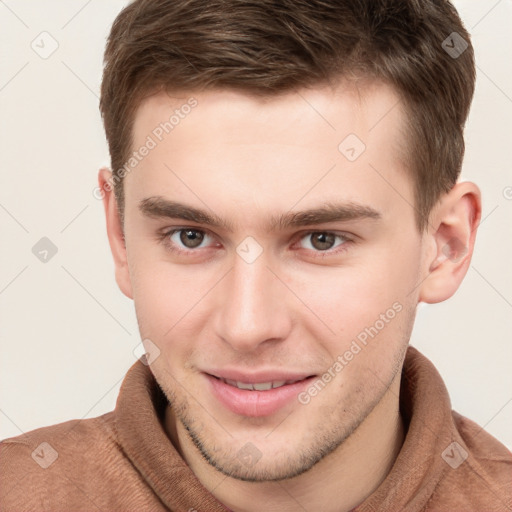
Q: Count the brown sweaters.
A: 1